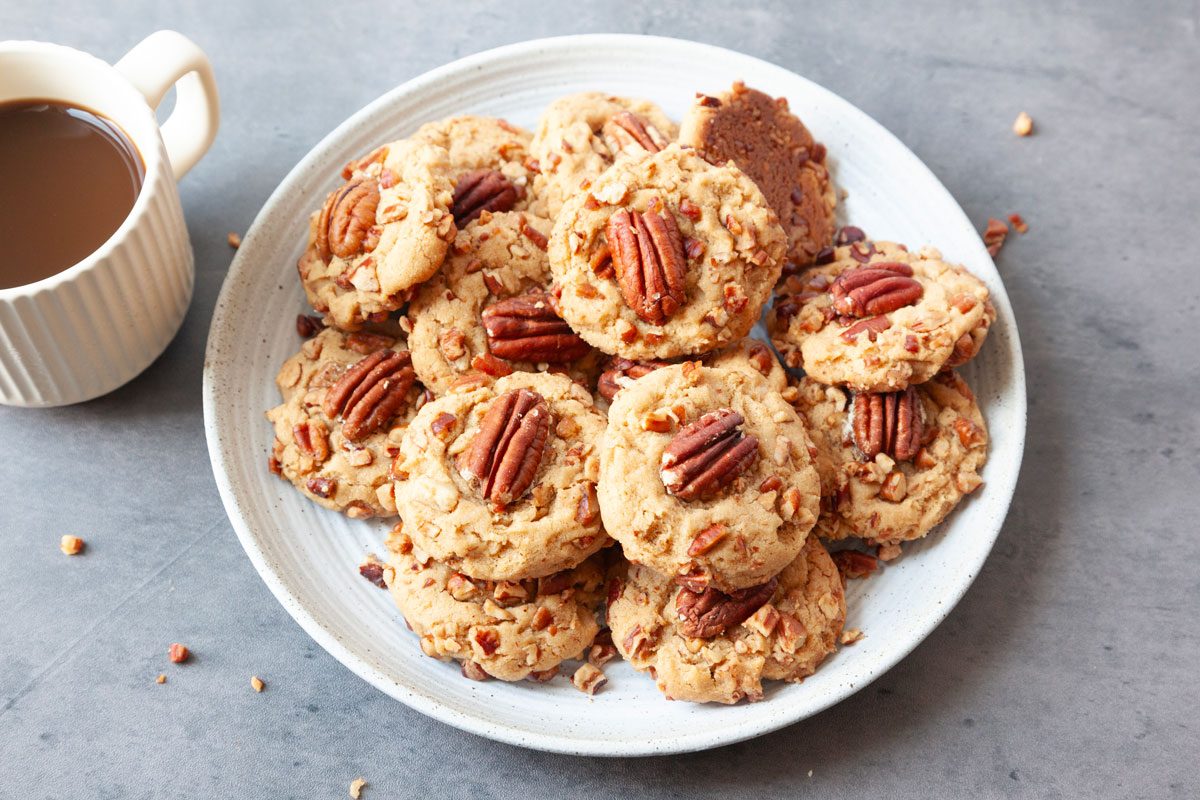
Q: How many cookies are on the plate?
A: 14